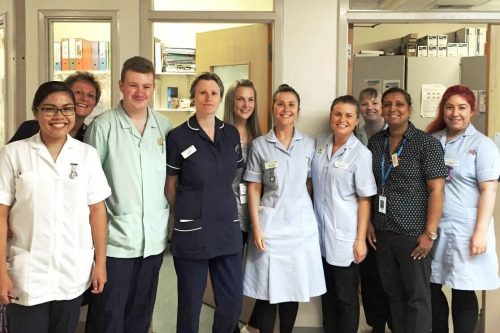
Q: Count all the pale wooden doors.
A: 2